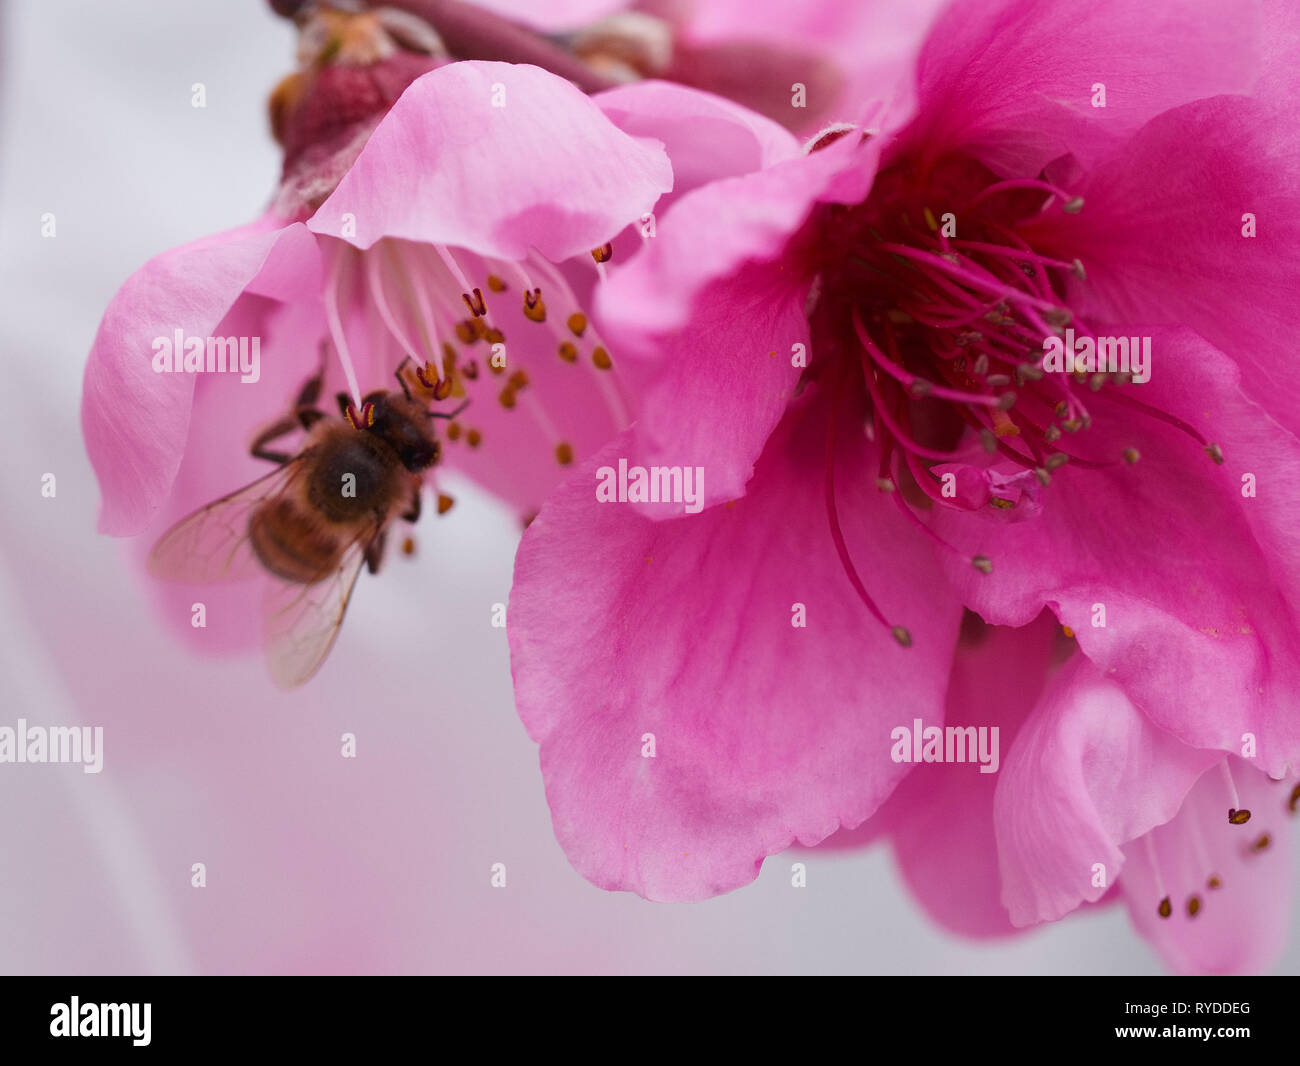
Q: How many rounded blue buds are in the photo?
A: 0